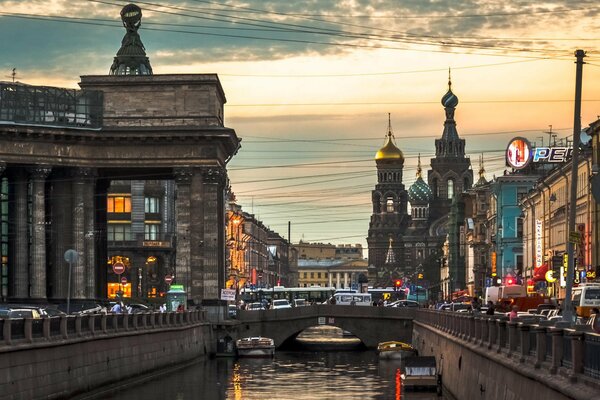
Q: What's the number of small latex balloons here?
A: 0